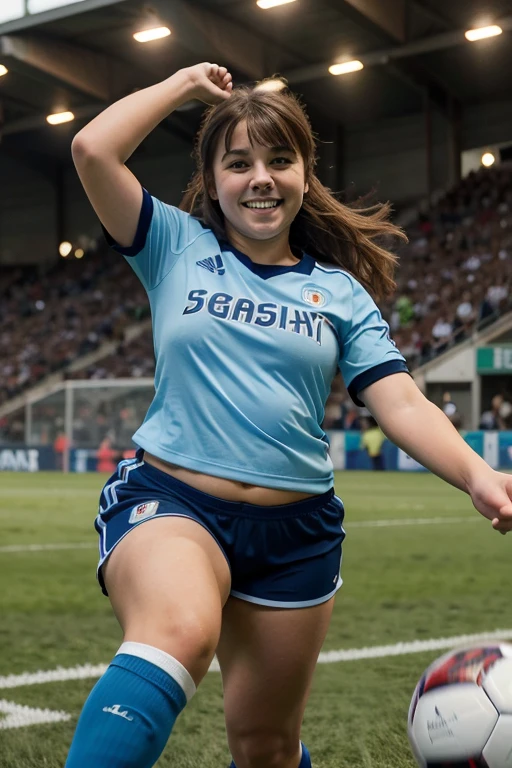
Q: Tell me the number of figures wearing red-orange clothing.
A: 2